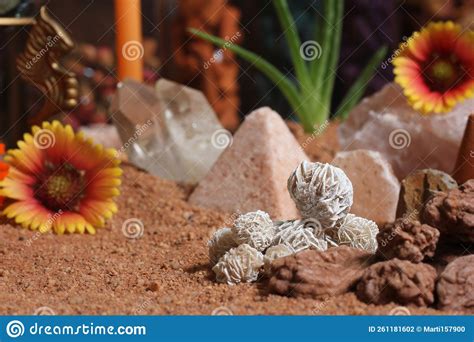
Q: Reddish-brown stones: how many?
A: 5